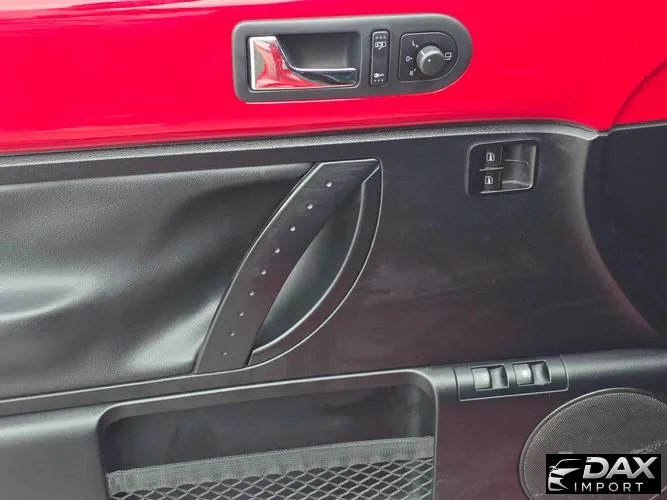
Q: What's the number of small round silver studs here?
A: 9